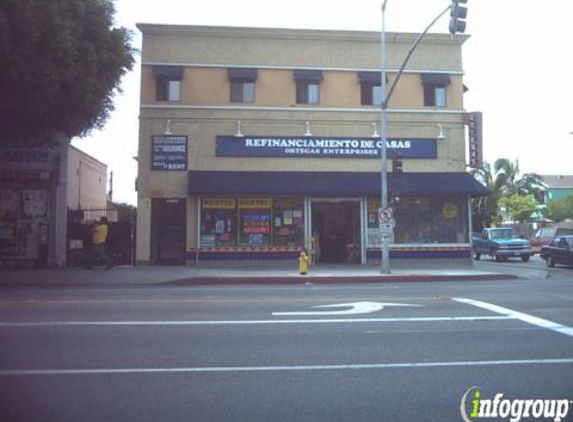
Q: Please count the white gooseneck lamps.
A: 5